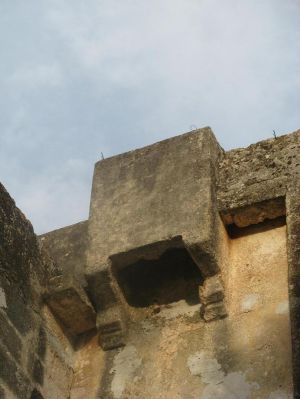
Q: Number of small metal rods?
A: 3